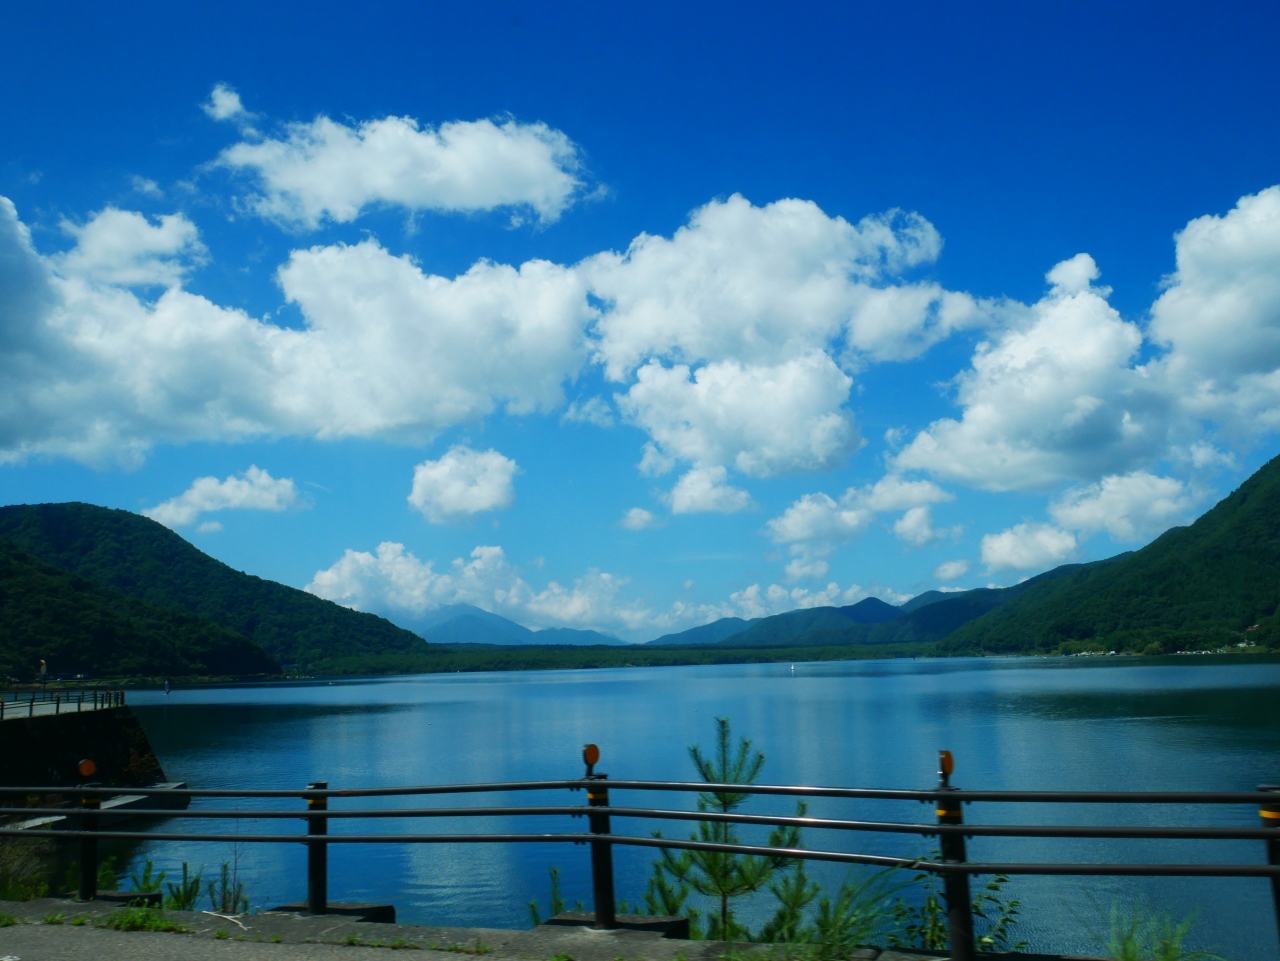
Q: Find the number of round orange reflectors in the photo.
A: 3